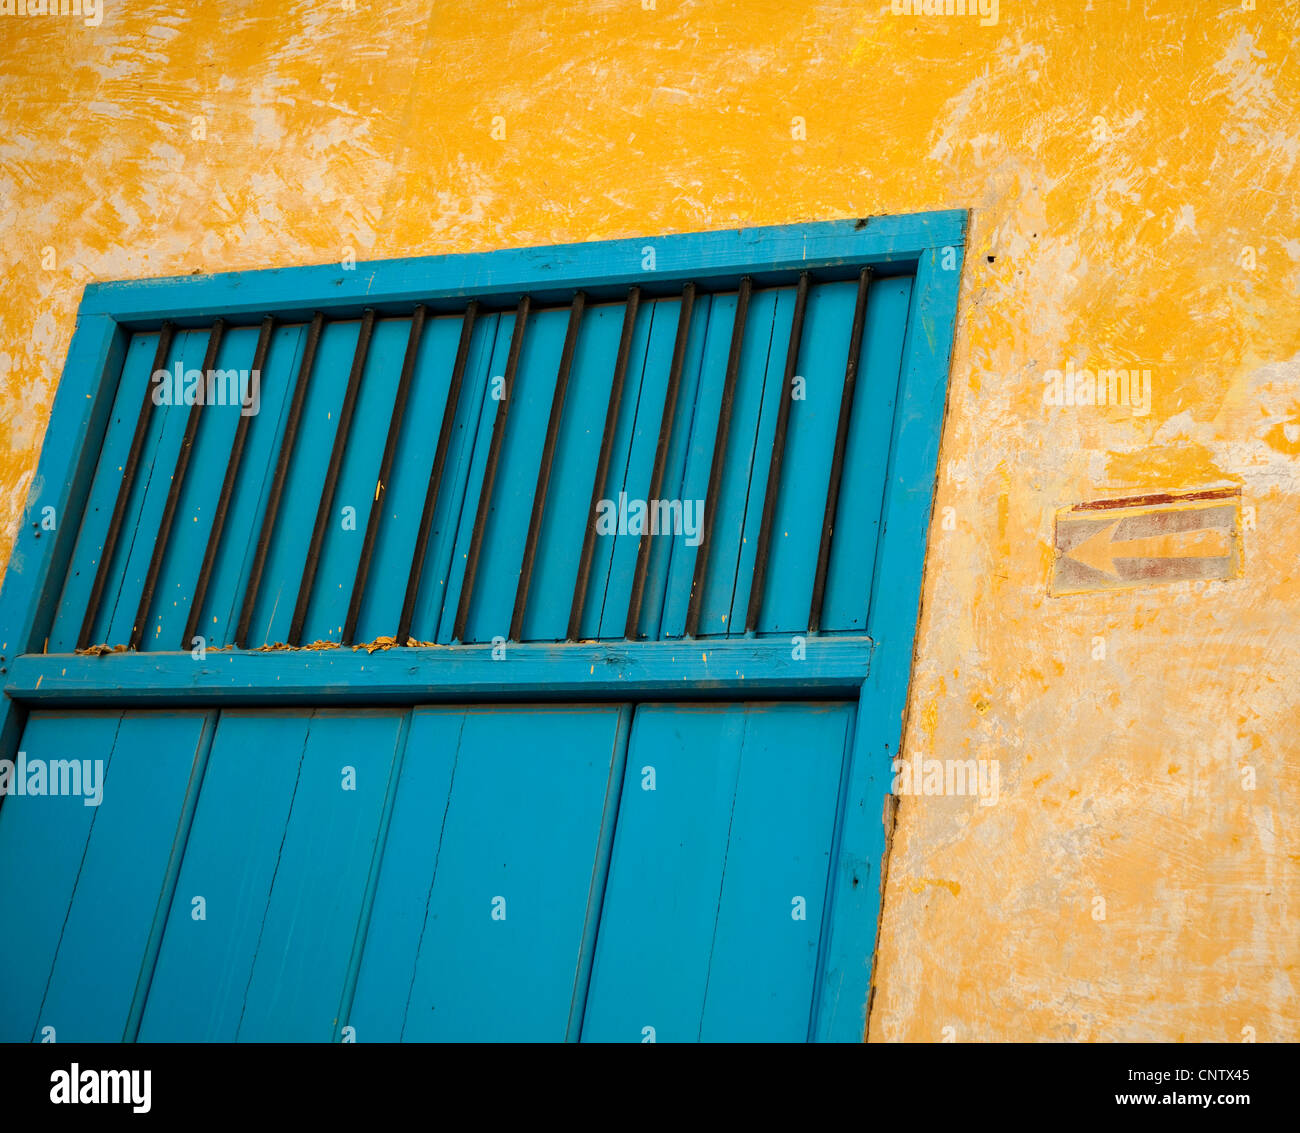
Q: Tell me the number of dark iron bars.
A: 14